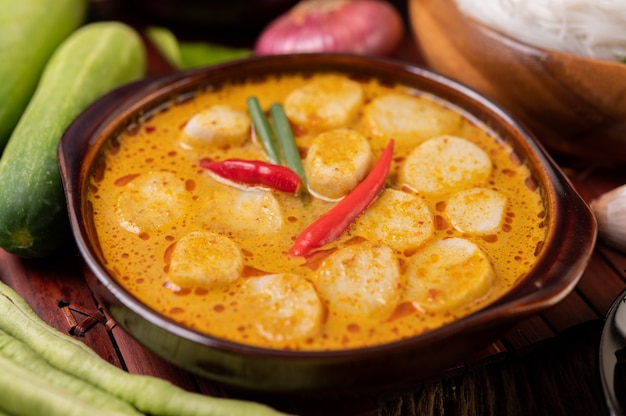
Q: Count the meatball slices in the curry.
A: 13